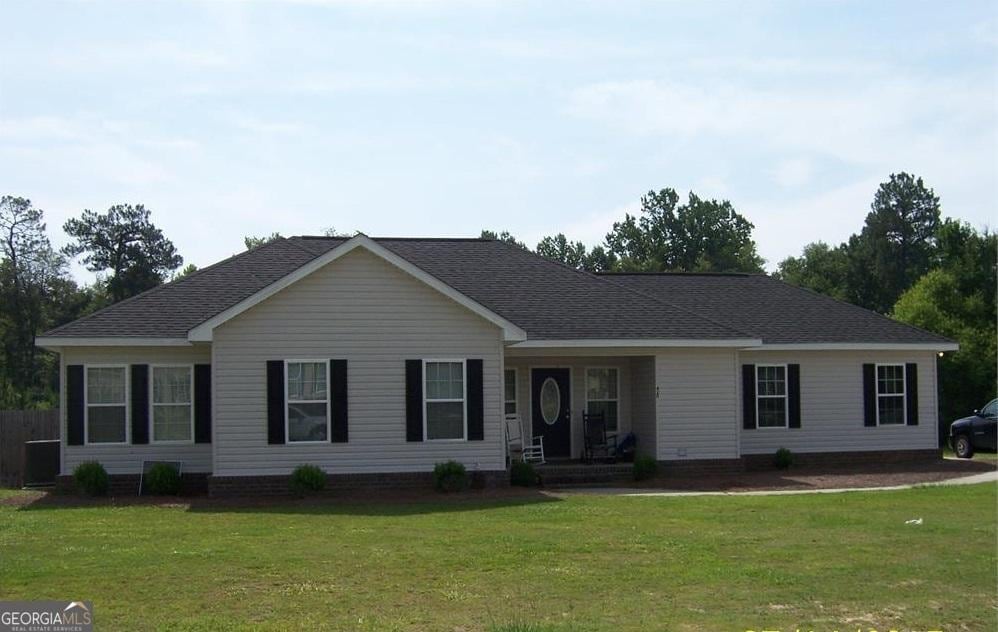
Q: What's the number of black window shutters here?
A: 11